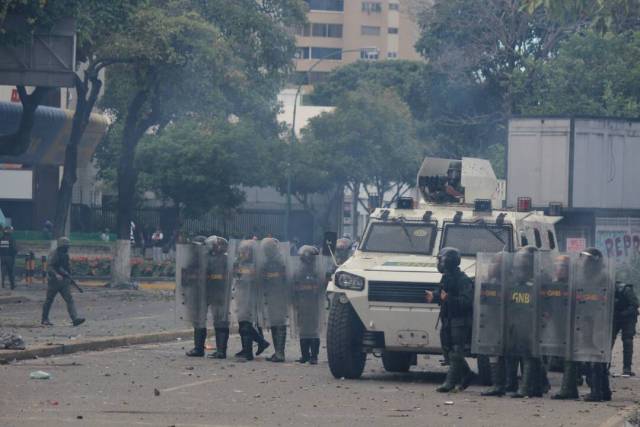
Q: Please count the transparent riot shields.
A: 9